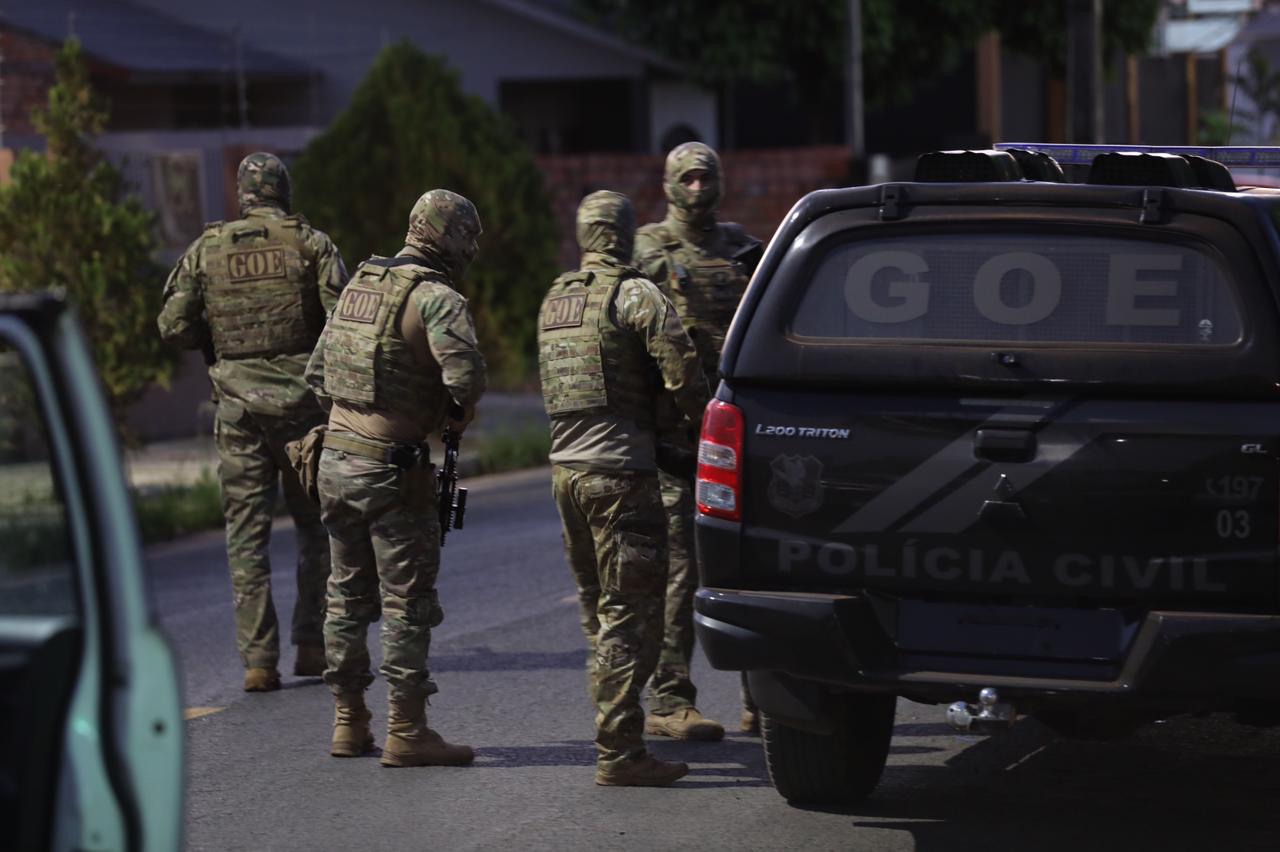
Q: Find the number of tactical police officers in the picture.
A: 4